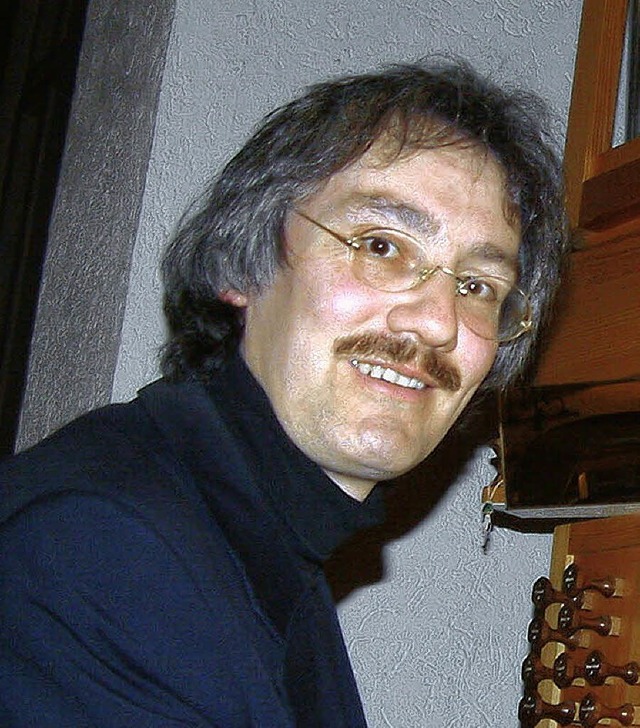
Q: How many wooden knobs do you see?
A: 9